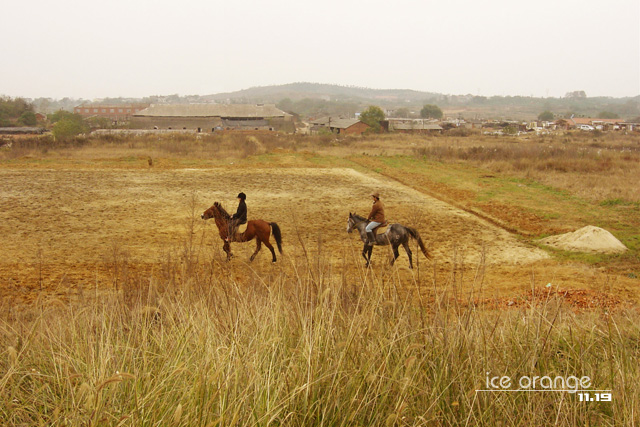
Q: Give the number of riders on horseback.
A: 2